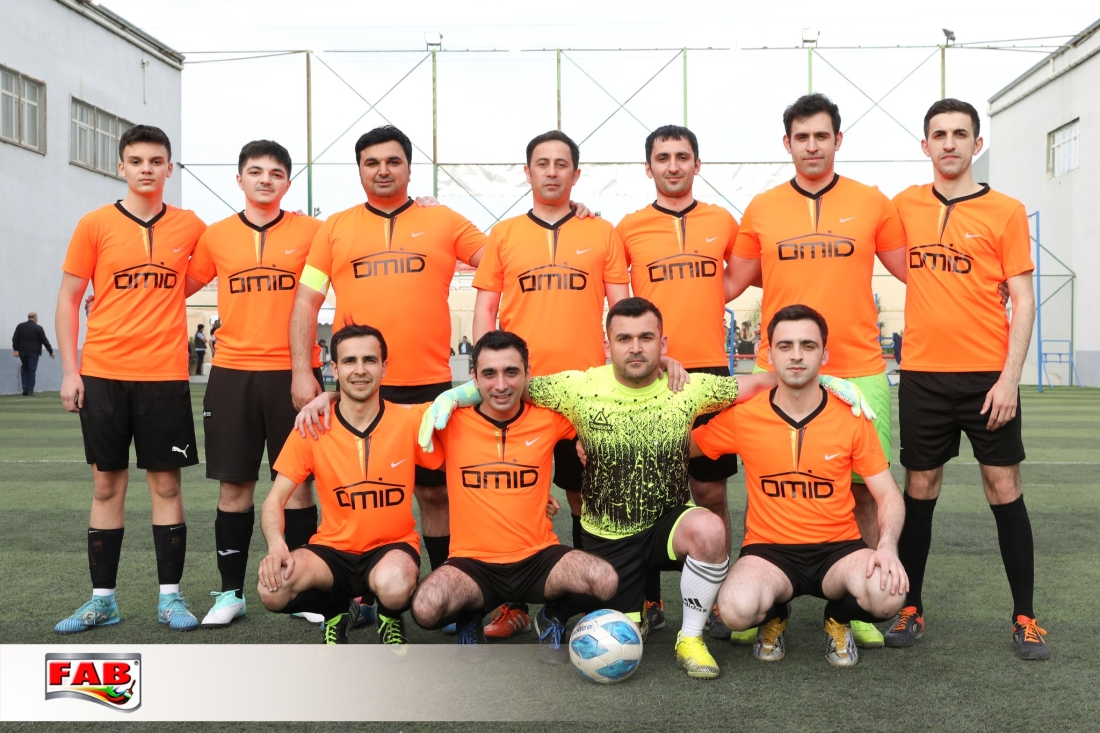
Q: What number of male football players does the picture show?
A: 11